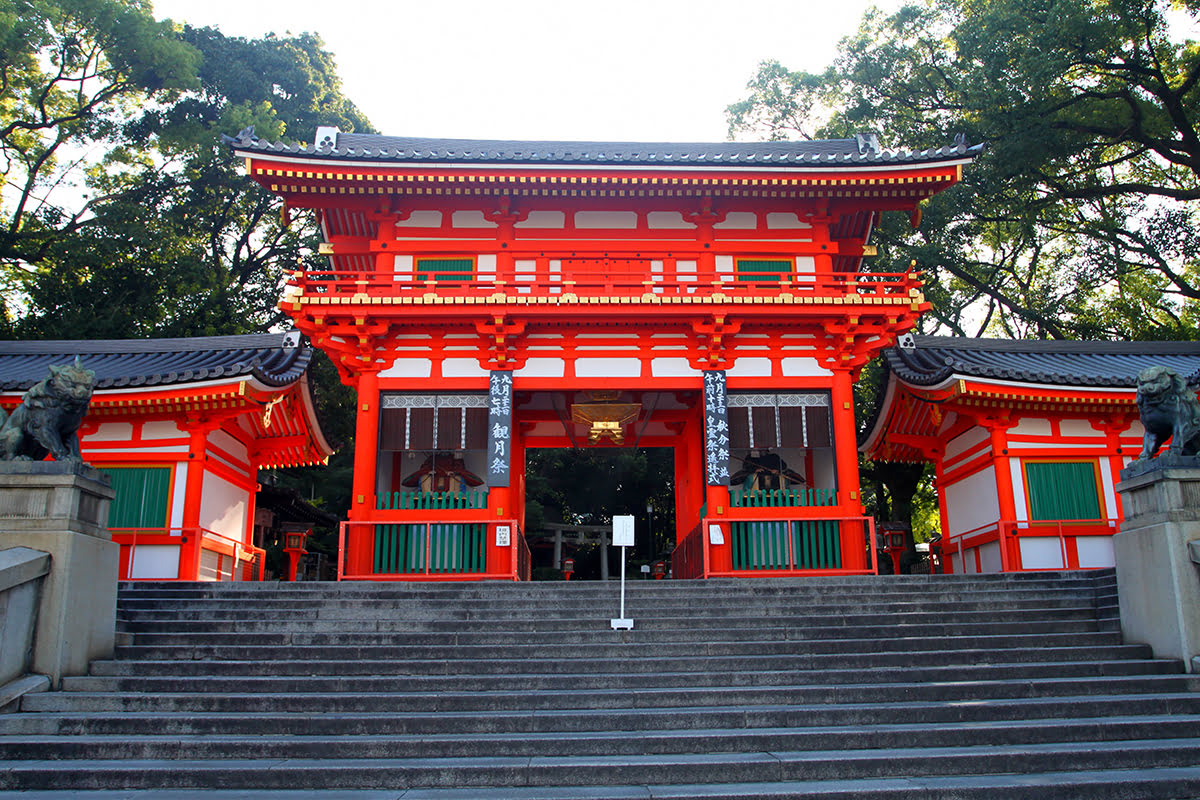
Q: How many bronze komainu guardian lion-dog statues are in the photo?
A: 2